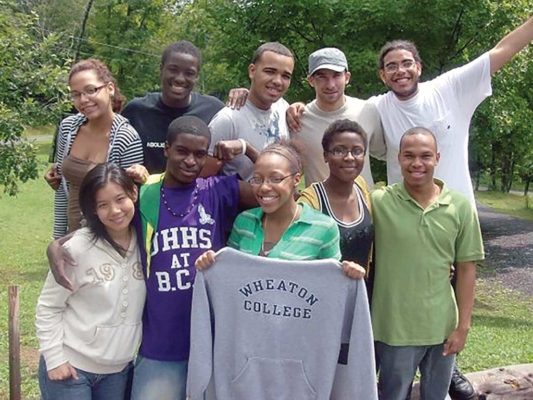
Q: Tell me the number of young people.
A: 10